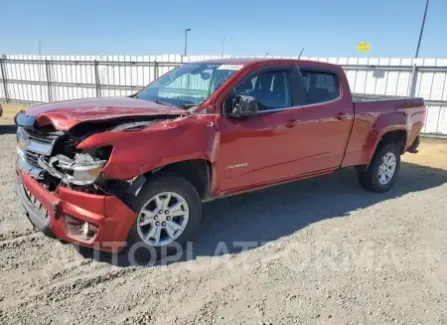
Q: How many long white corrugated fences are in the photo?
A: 1